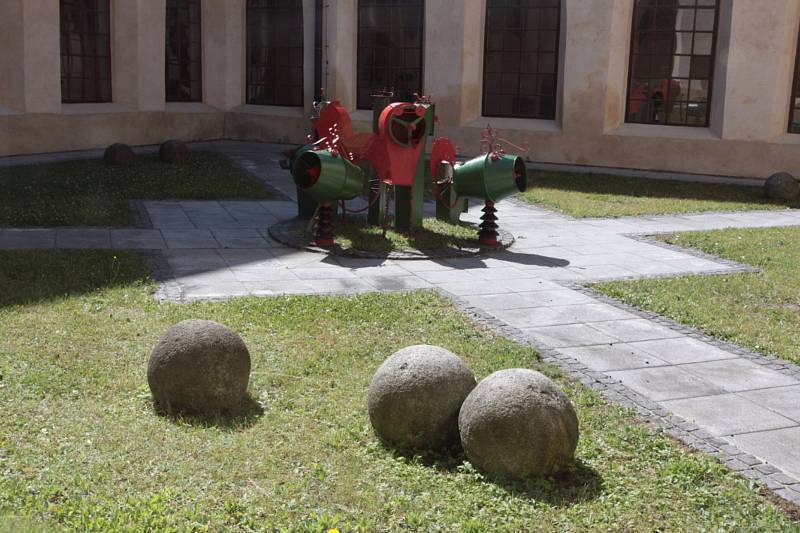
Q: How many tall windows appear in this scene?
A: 7